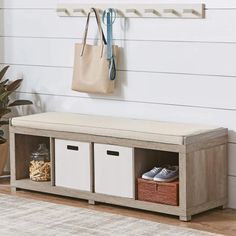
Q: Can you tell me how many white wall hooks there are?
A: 8